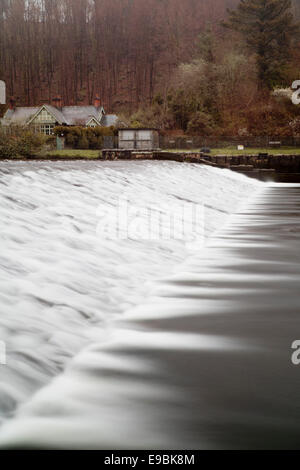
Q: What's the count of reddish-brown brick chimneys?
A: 3